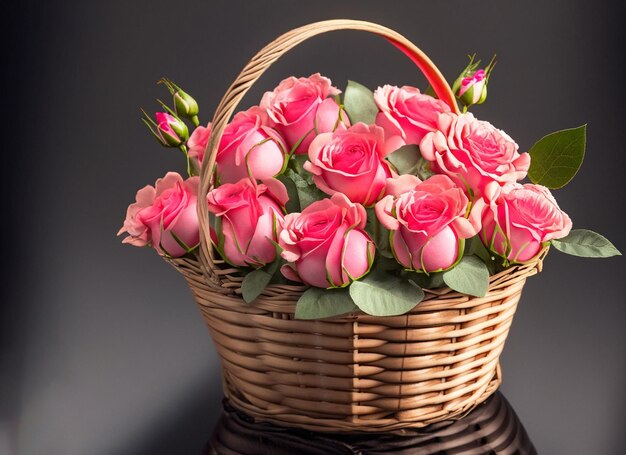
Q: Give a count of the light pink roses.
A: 10